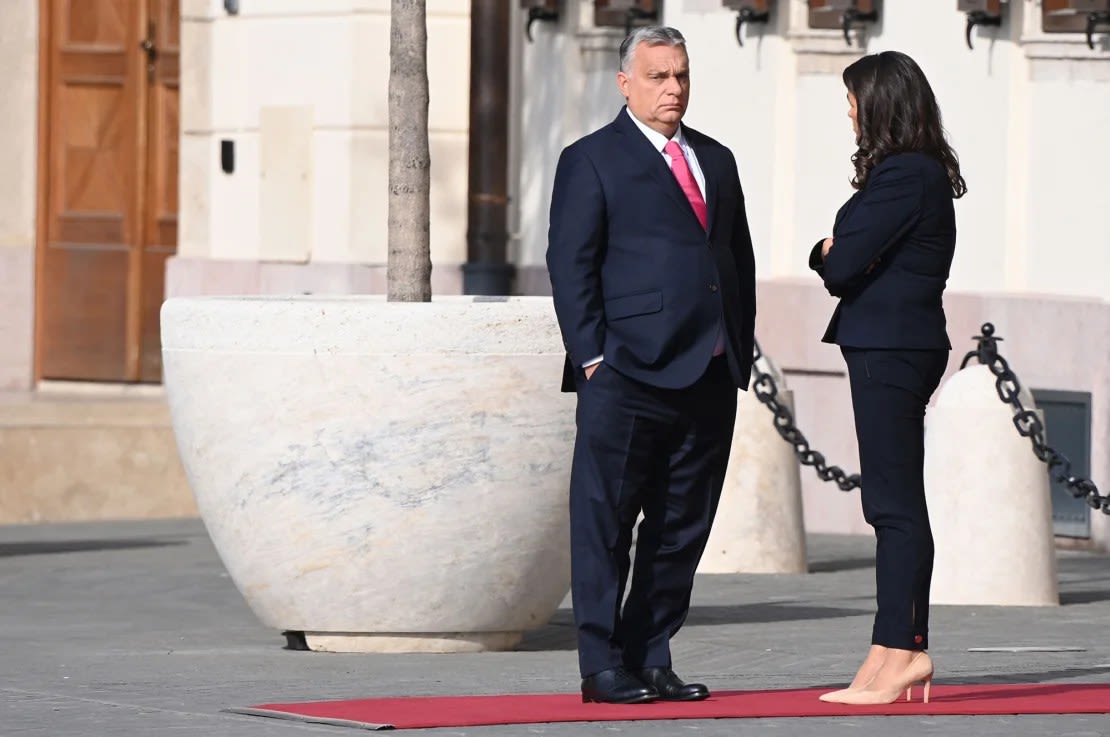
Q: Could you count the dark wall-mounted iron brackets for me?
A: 6